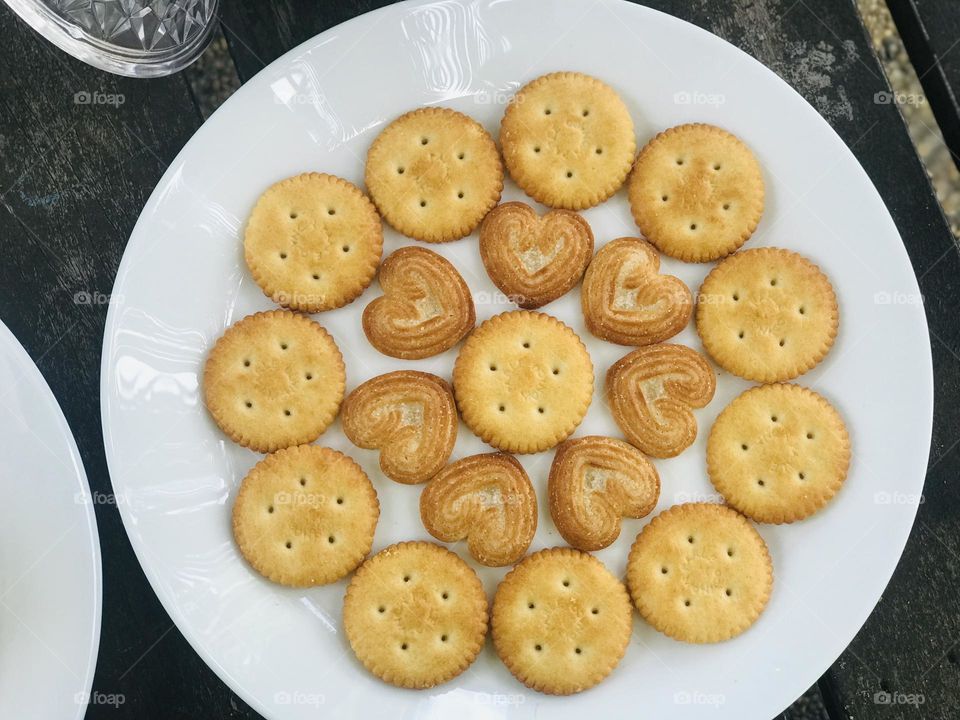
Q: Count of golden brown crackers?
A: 12